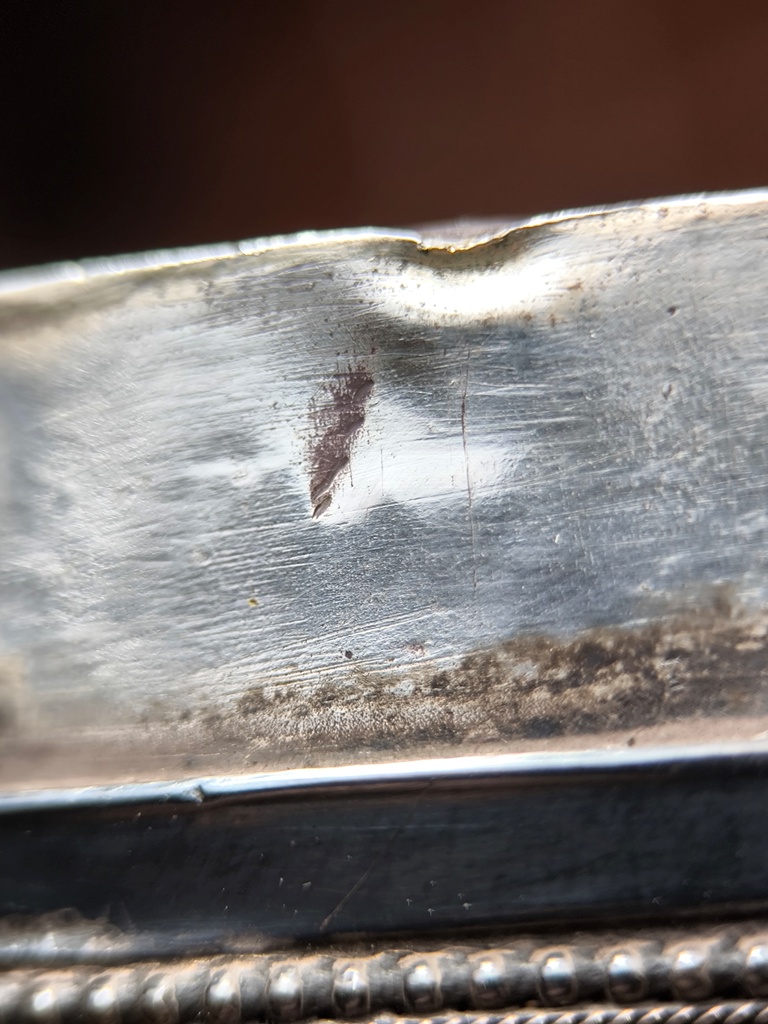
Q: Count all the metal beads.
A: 12